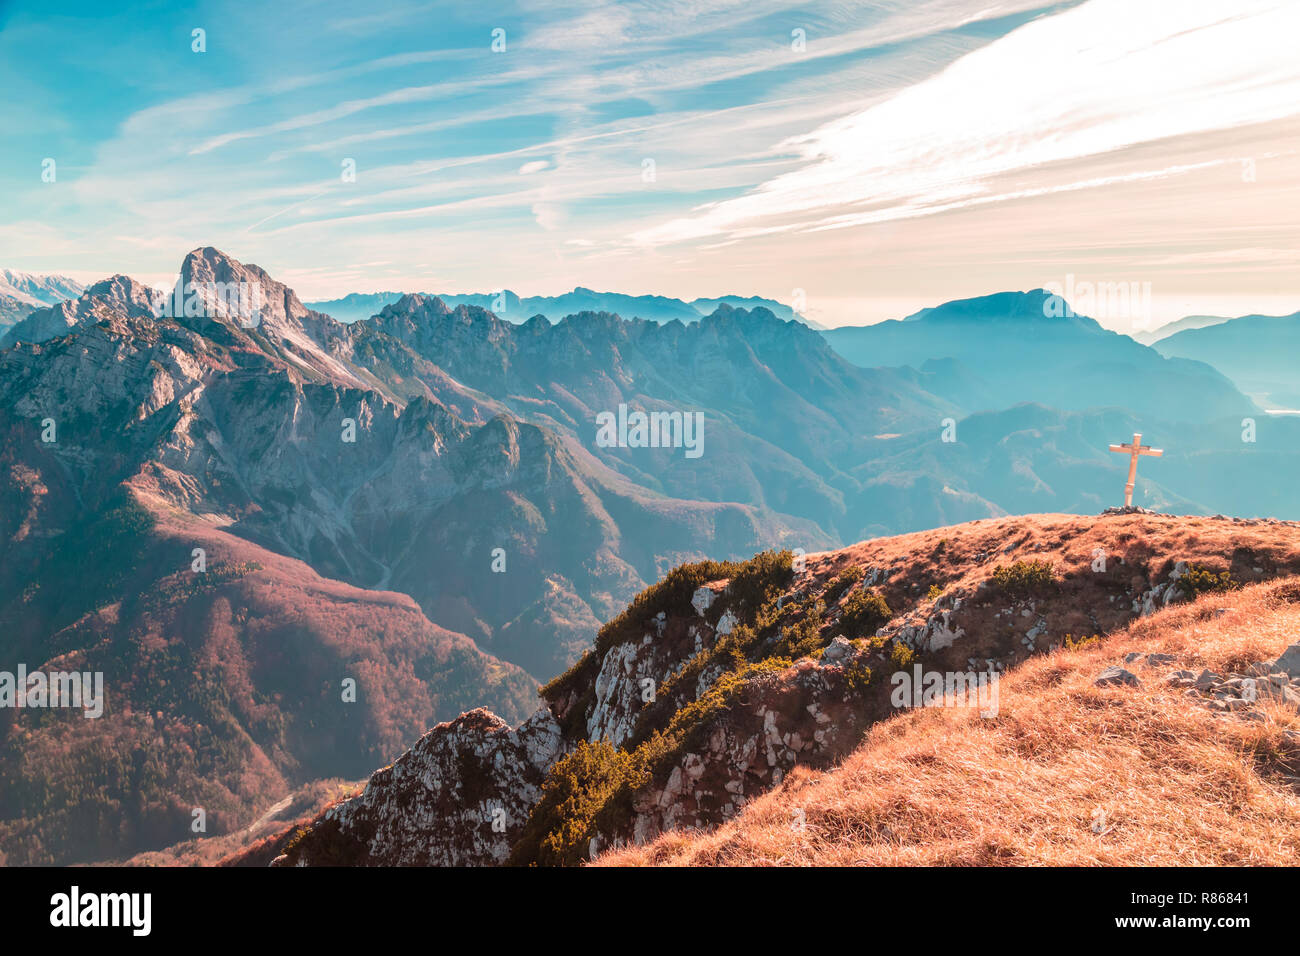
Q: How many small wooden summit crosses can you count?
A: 1